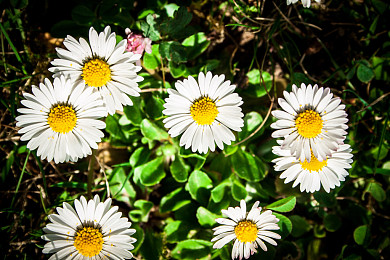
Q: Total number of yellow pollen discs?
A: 7